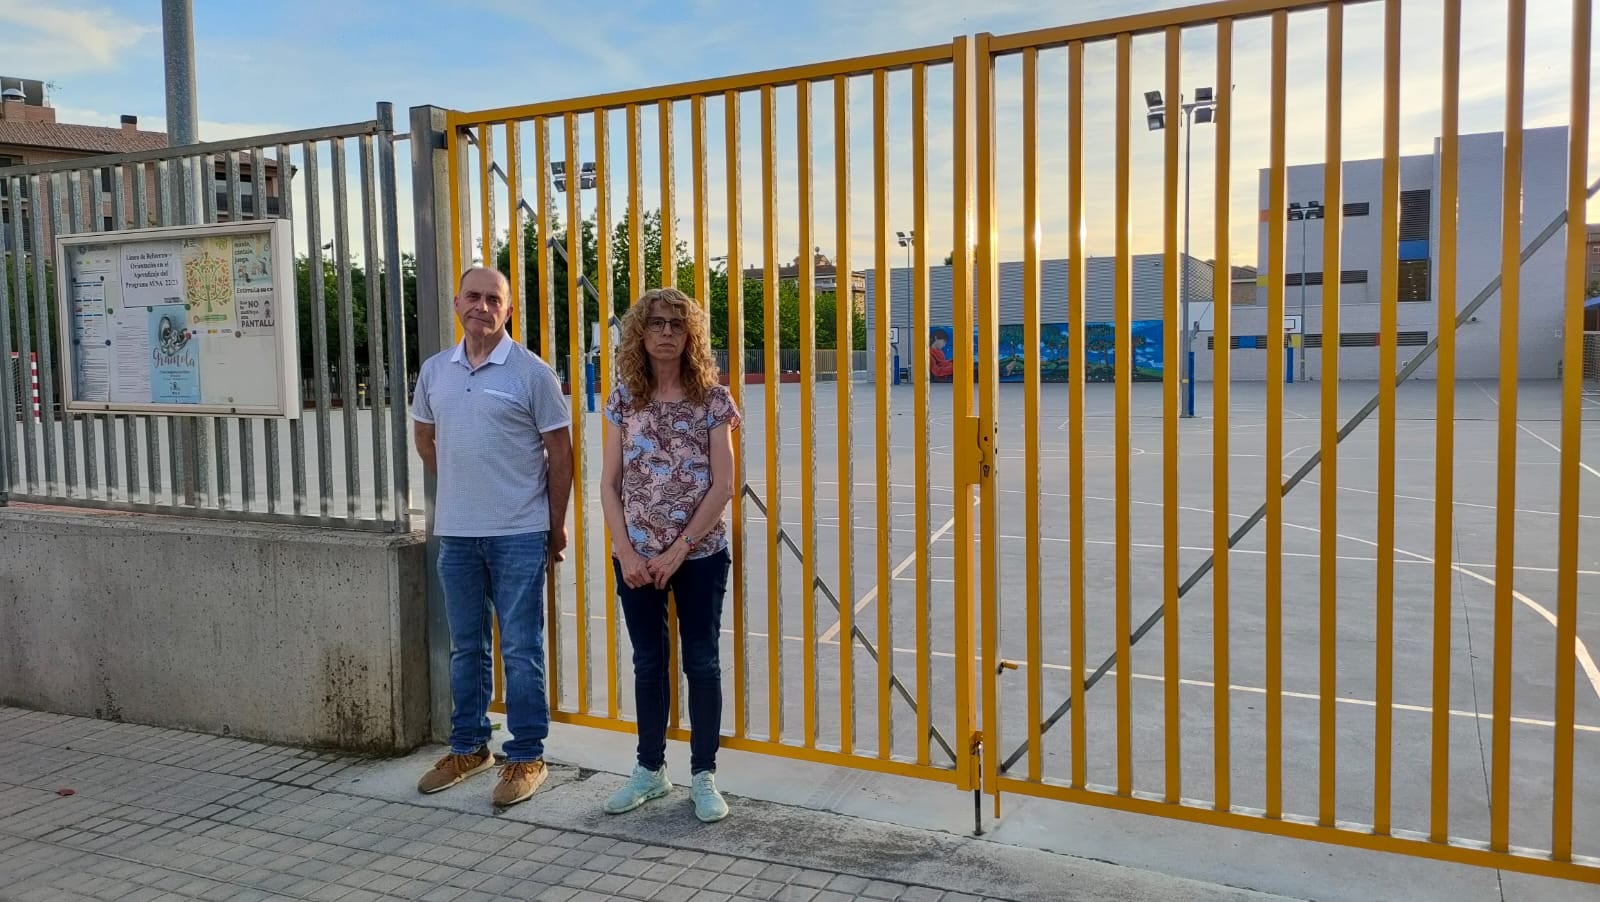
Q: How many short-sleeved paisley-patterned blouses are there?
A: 1